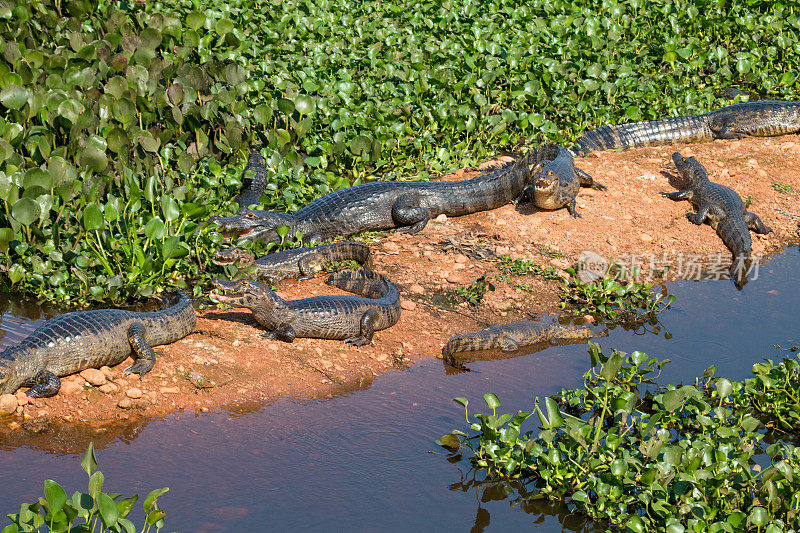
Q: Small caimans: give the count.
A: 2